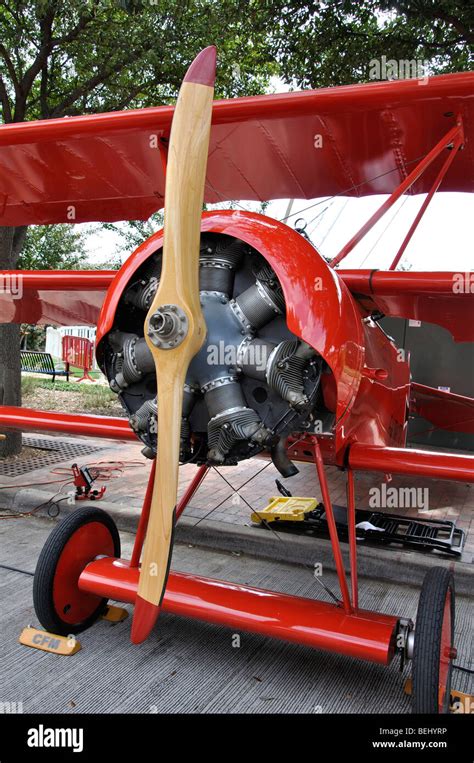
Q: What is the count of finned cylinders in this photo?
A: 7